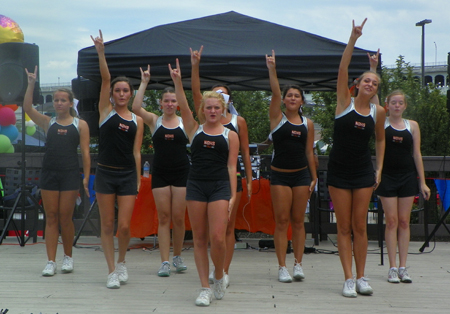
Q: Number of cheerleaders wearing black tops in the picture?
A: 8